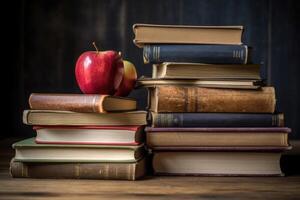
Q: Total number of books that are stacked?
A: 13